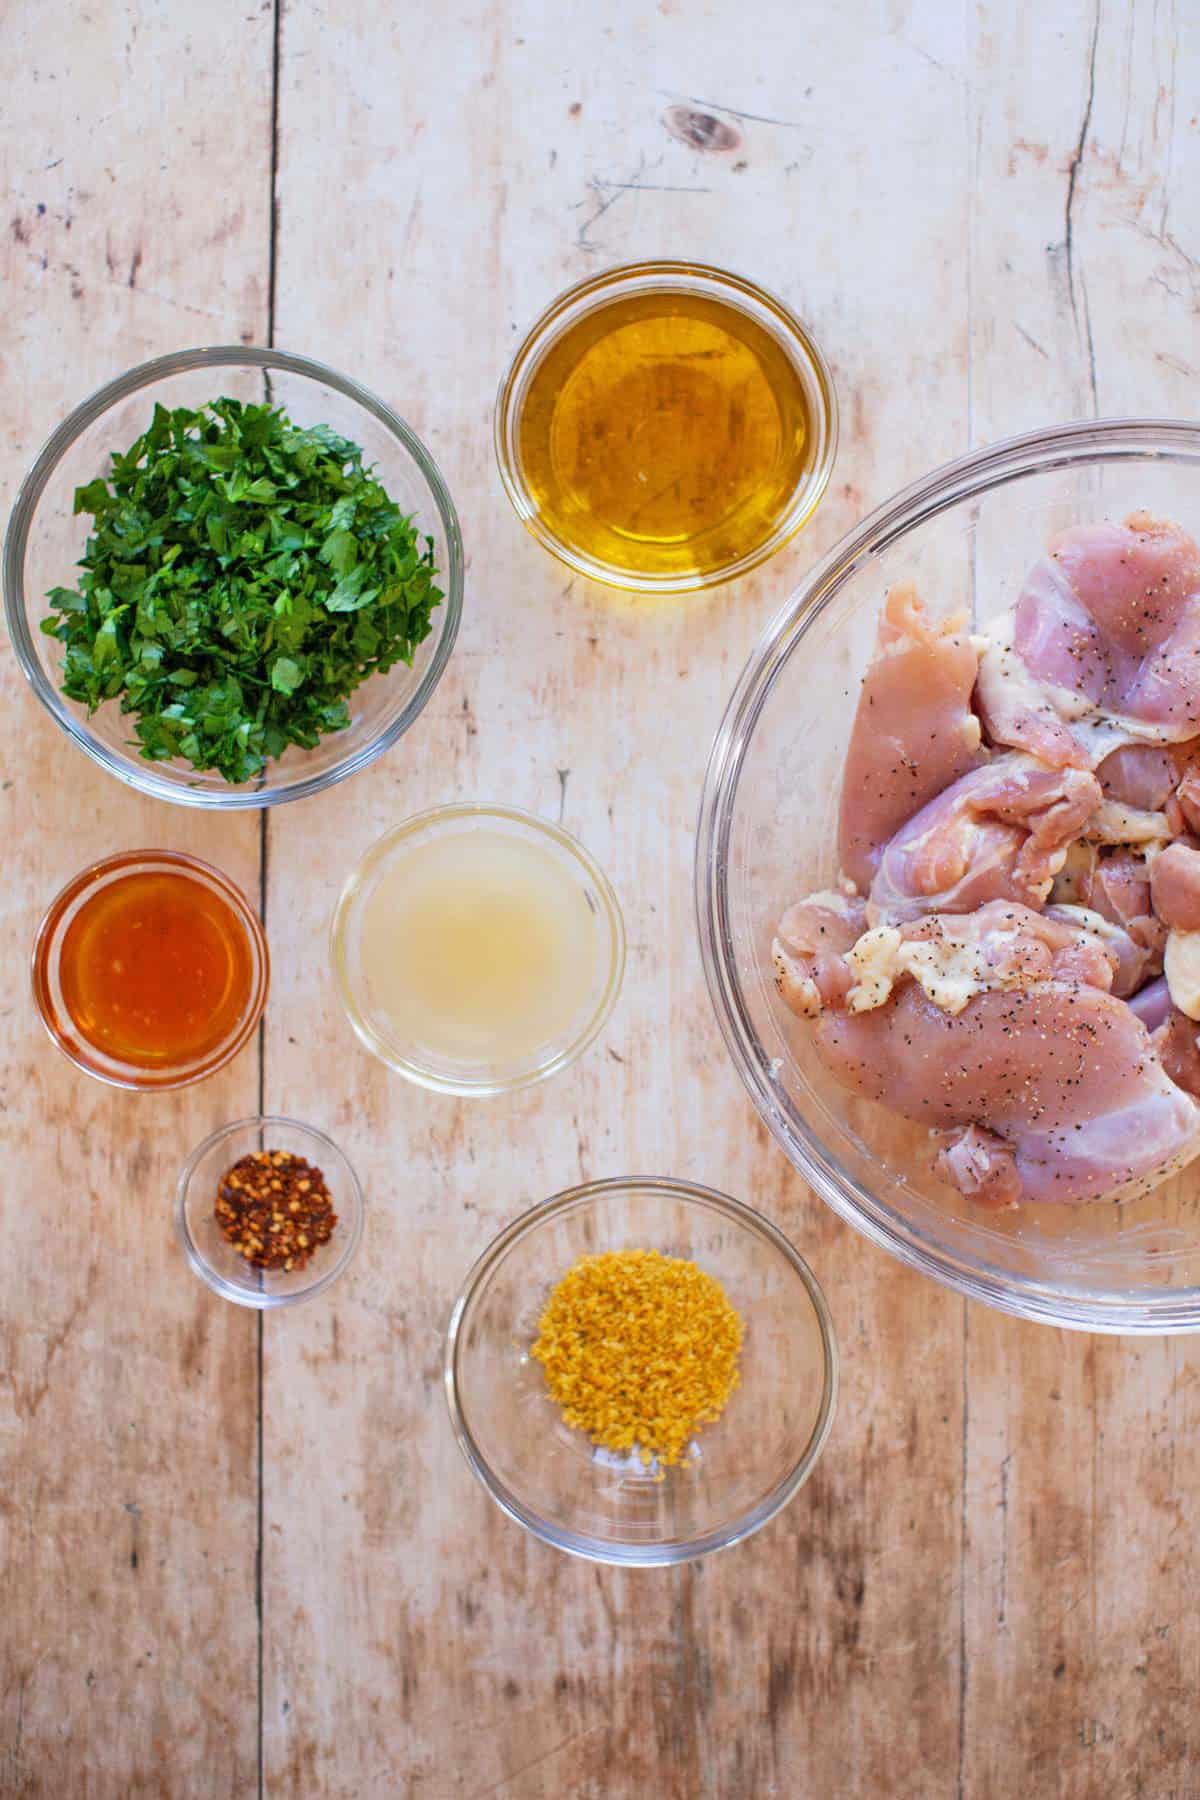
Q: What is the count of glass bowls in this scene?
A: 7